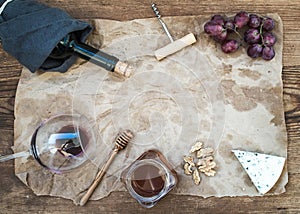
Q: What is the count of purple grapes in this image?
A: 12